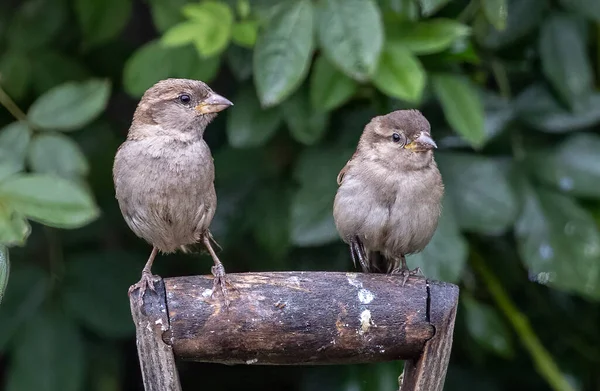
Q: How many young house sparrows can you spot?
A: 2